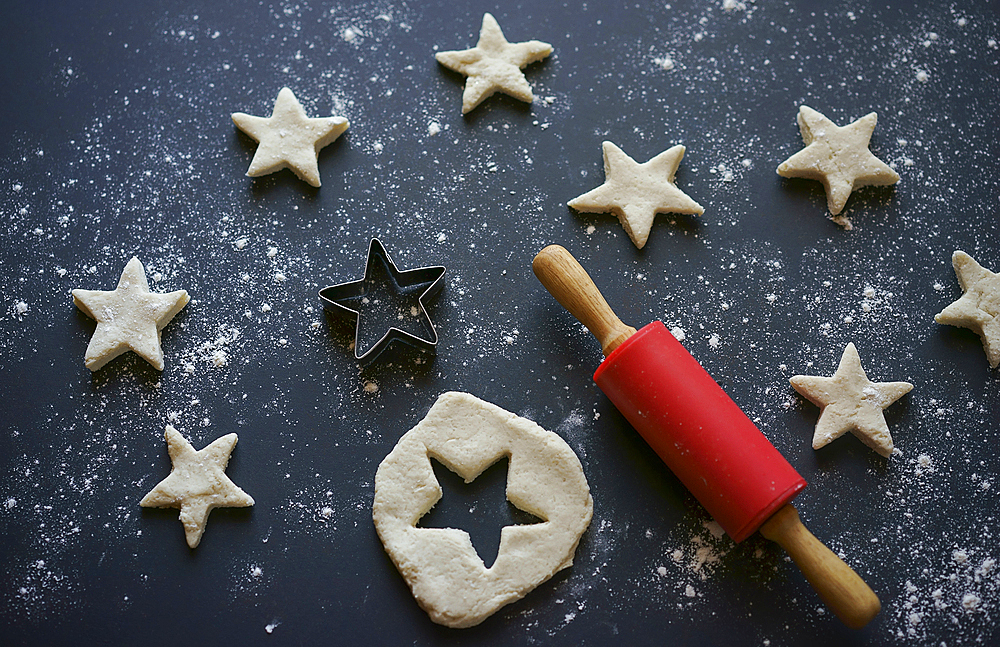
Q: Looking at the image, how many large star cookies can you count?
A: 8